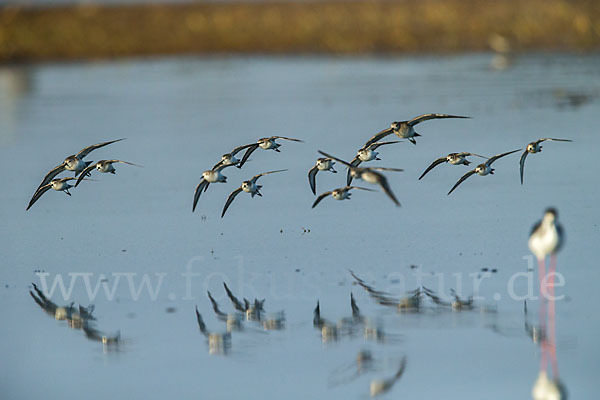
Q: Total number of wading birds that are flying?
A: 15